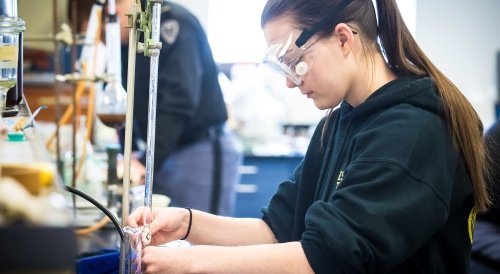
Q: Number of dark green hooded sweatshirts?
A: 1